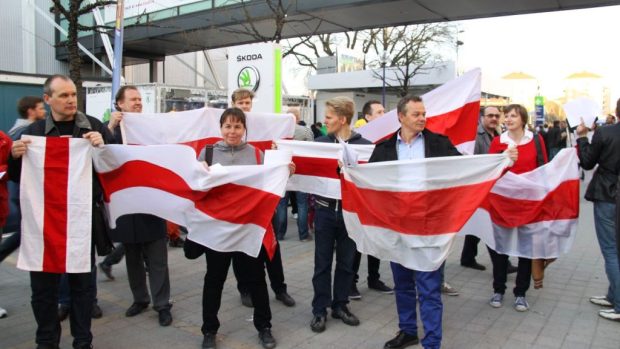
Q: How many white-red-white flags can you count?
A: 7